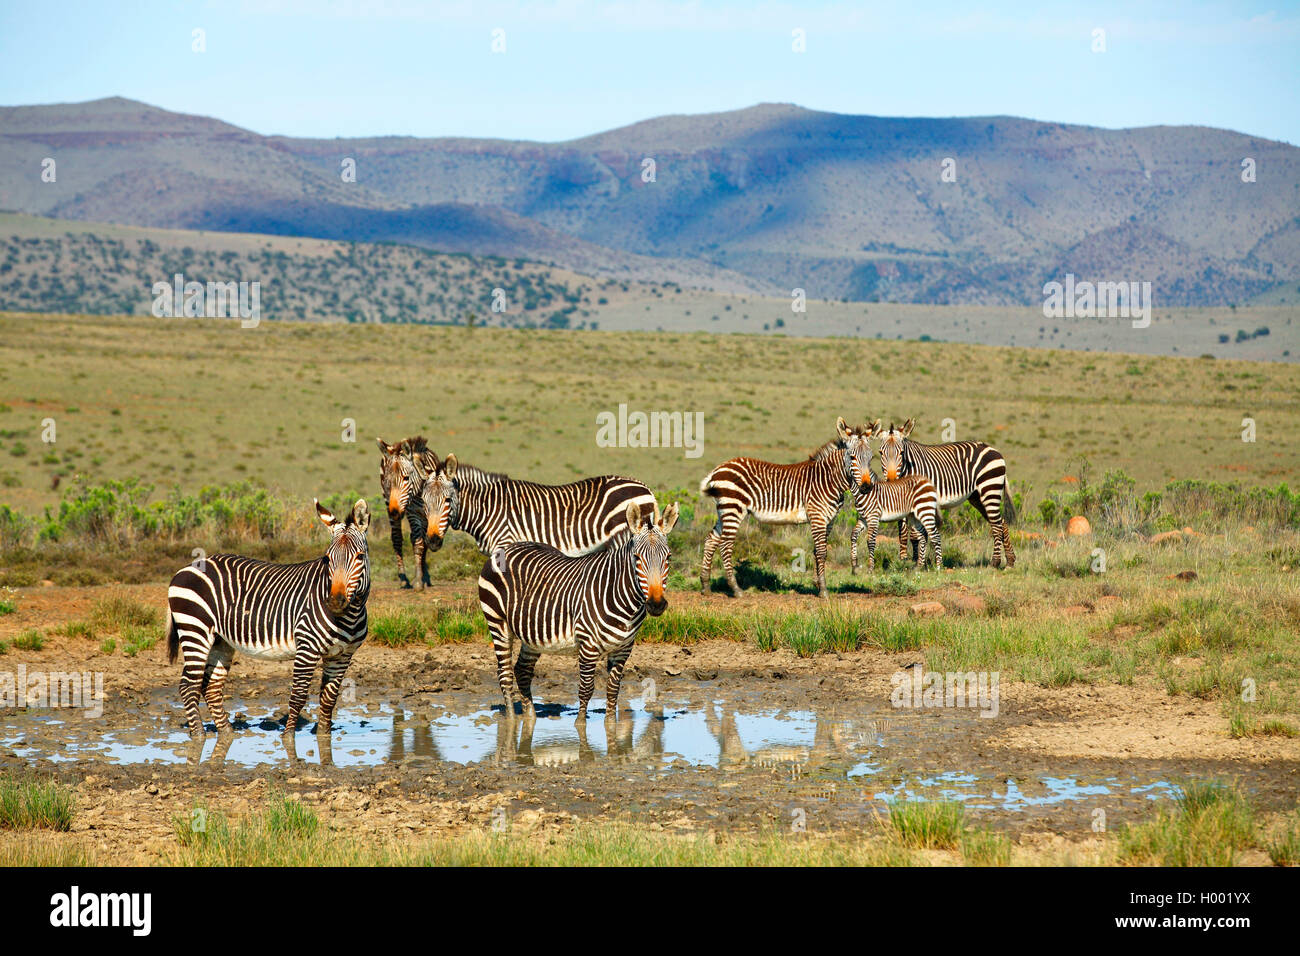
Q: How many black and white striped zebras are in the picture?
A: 7